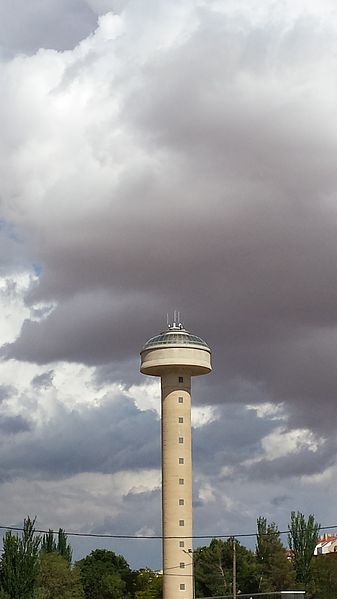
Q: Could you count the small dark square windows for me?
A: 11